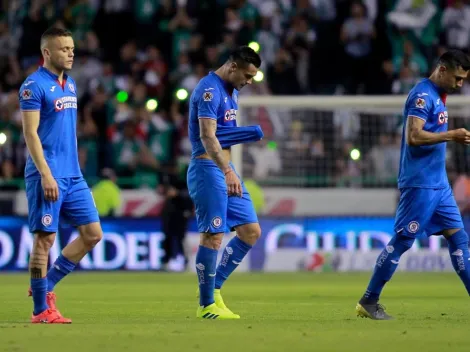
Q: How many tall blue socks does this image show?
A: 6